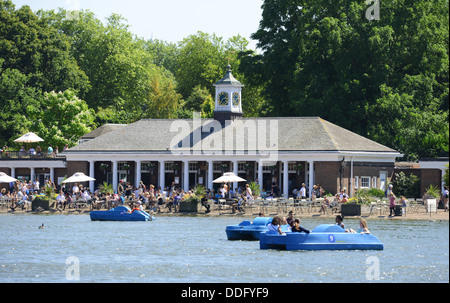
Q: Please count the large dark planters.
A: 3